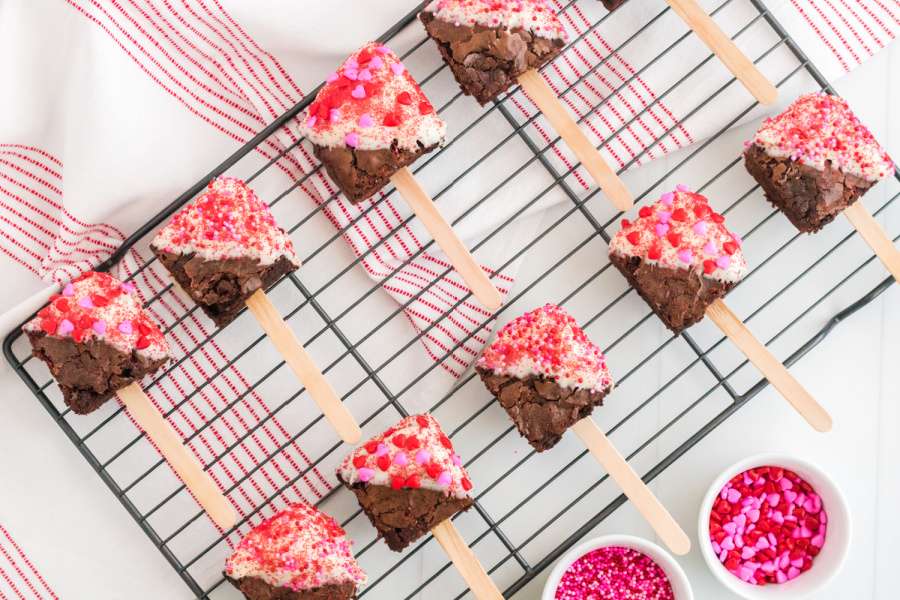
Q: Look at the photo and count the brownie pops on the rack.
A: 10